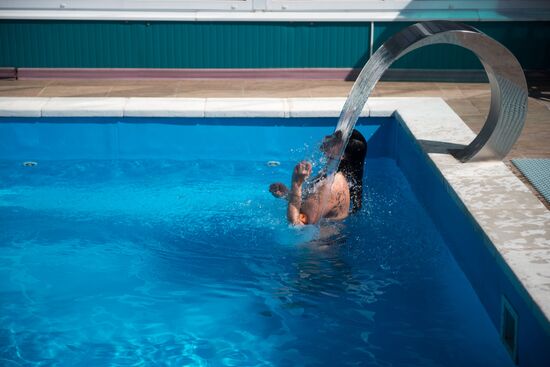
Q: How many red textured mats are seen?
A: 0